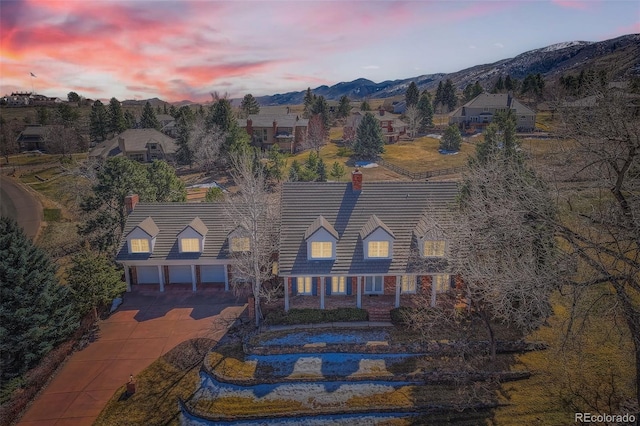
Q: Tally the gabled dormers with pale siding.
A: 6